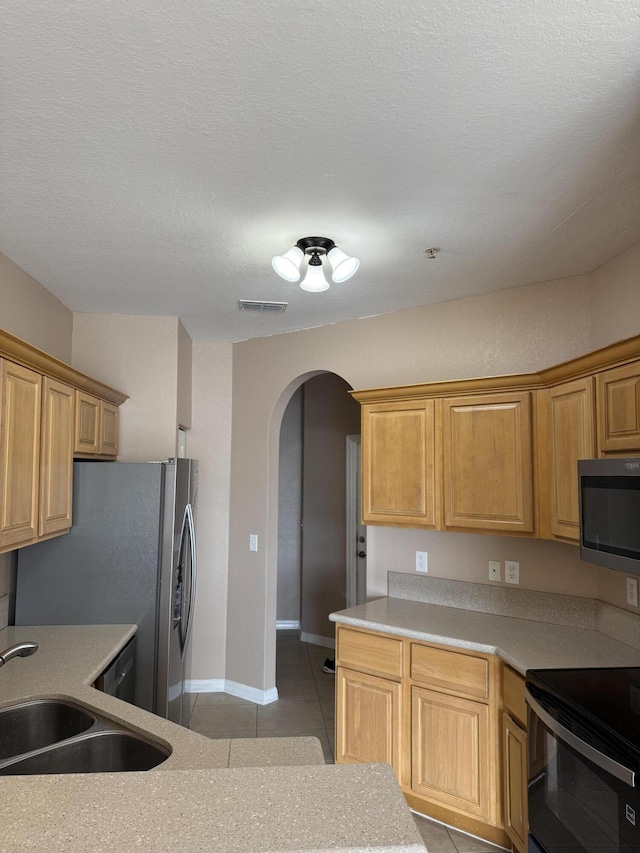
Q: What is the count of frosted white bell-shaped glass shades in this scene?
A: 3